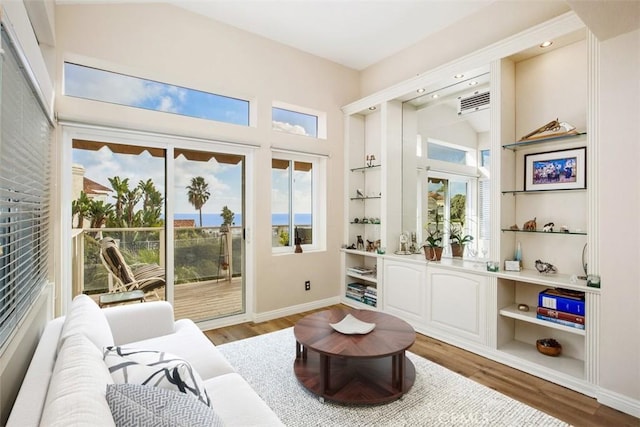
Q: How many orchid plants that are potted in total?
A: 2